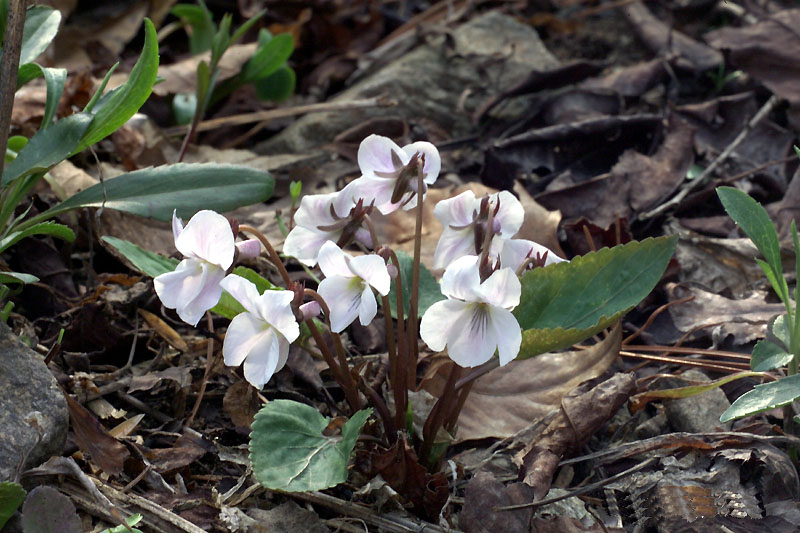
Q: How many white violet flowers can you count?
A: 8